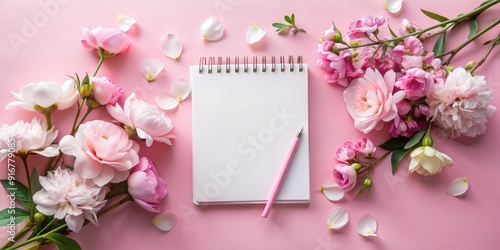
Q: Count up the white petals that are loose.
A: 13